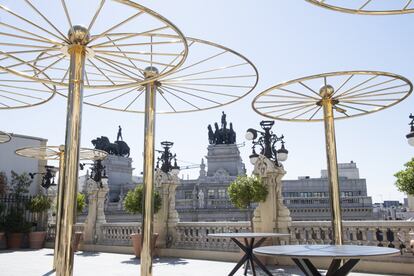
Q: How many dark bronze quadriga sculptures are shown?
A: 2